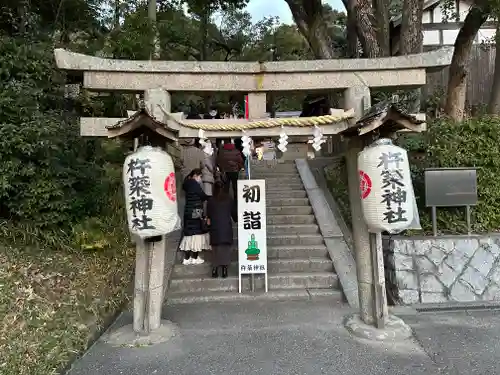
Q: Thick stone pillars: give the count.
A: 2